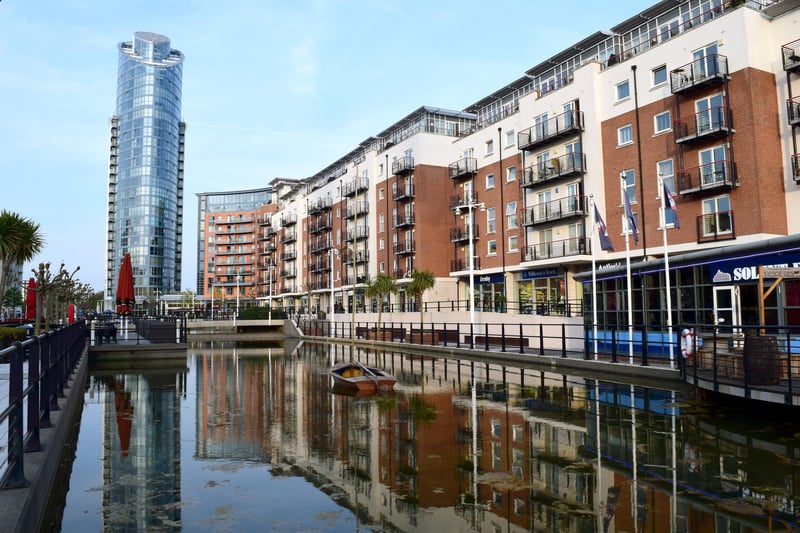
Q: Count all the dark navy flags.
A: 3